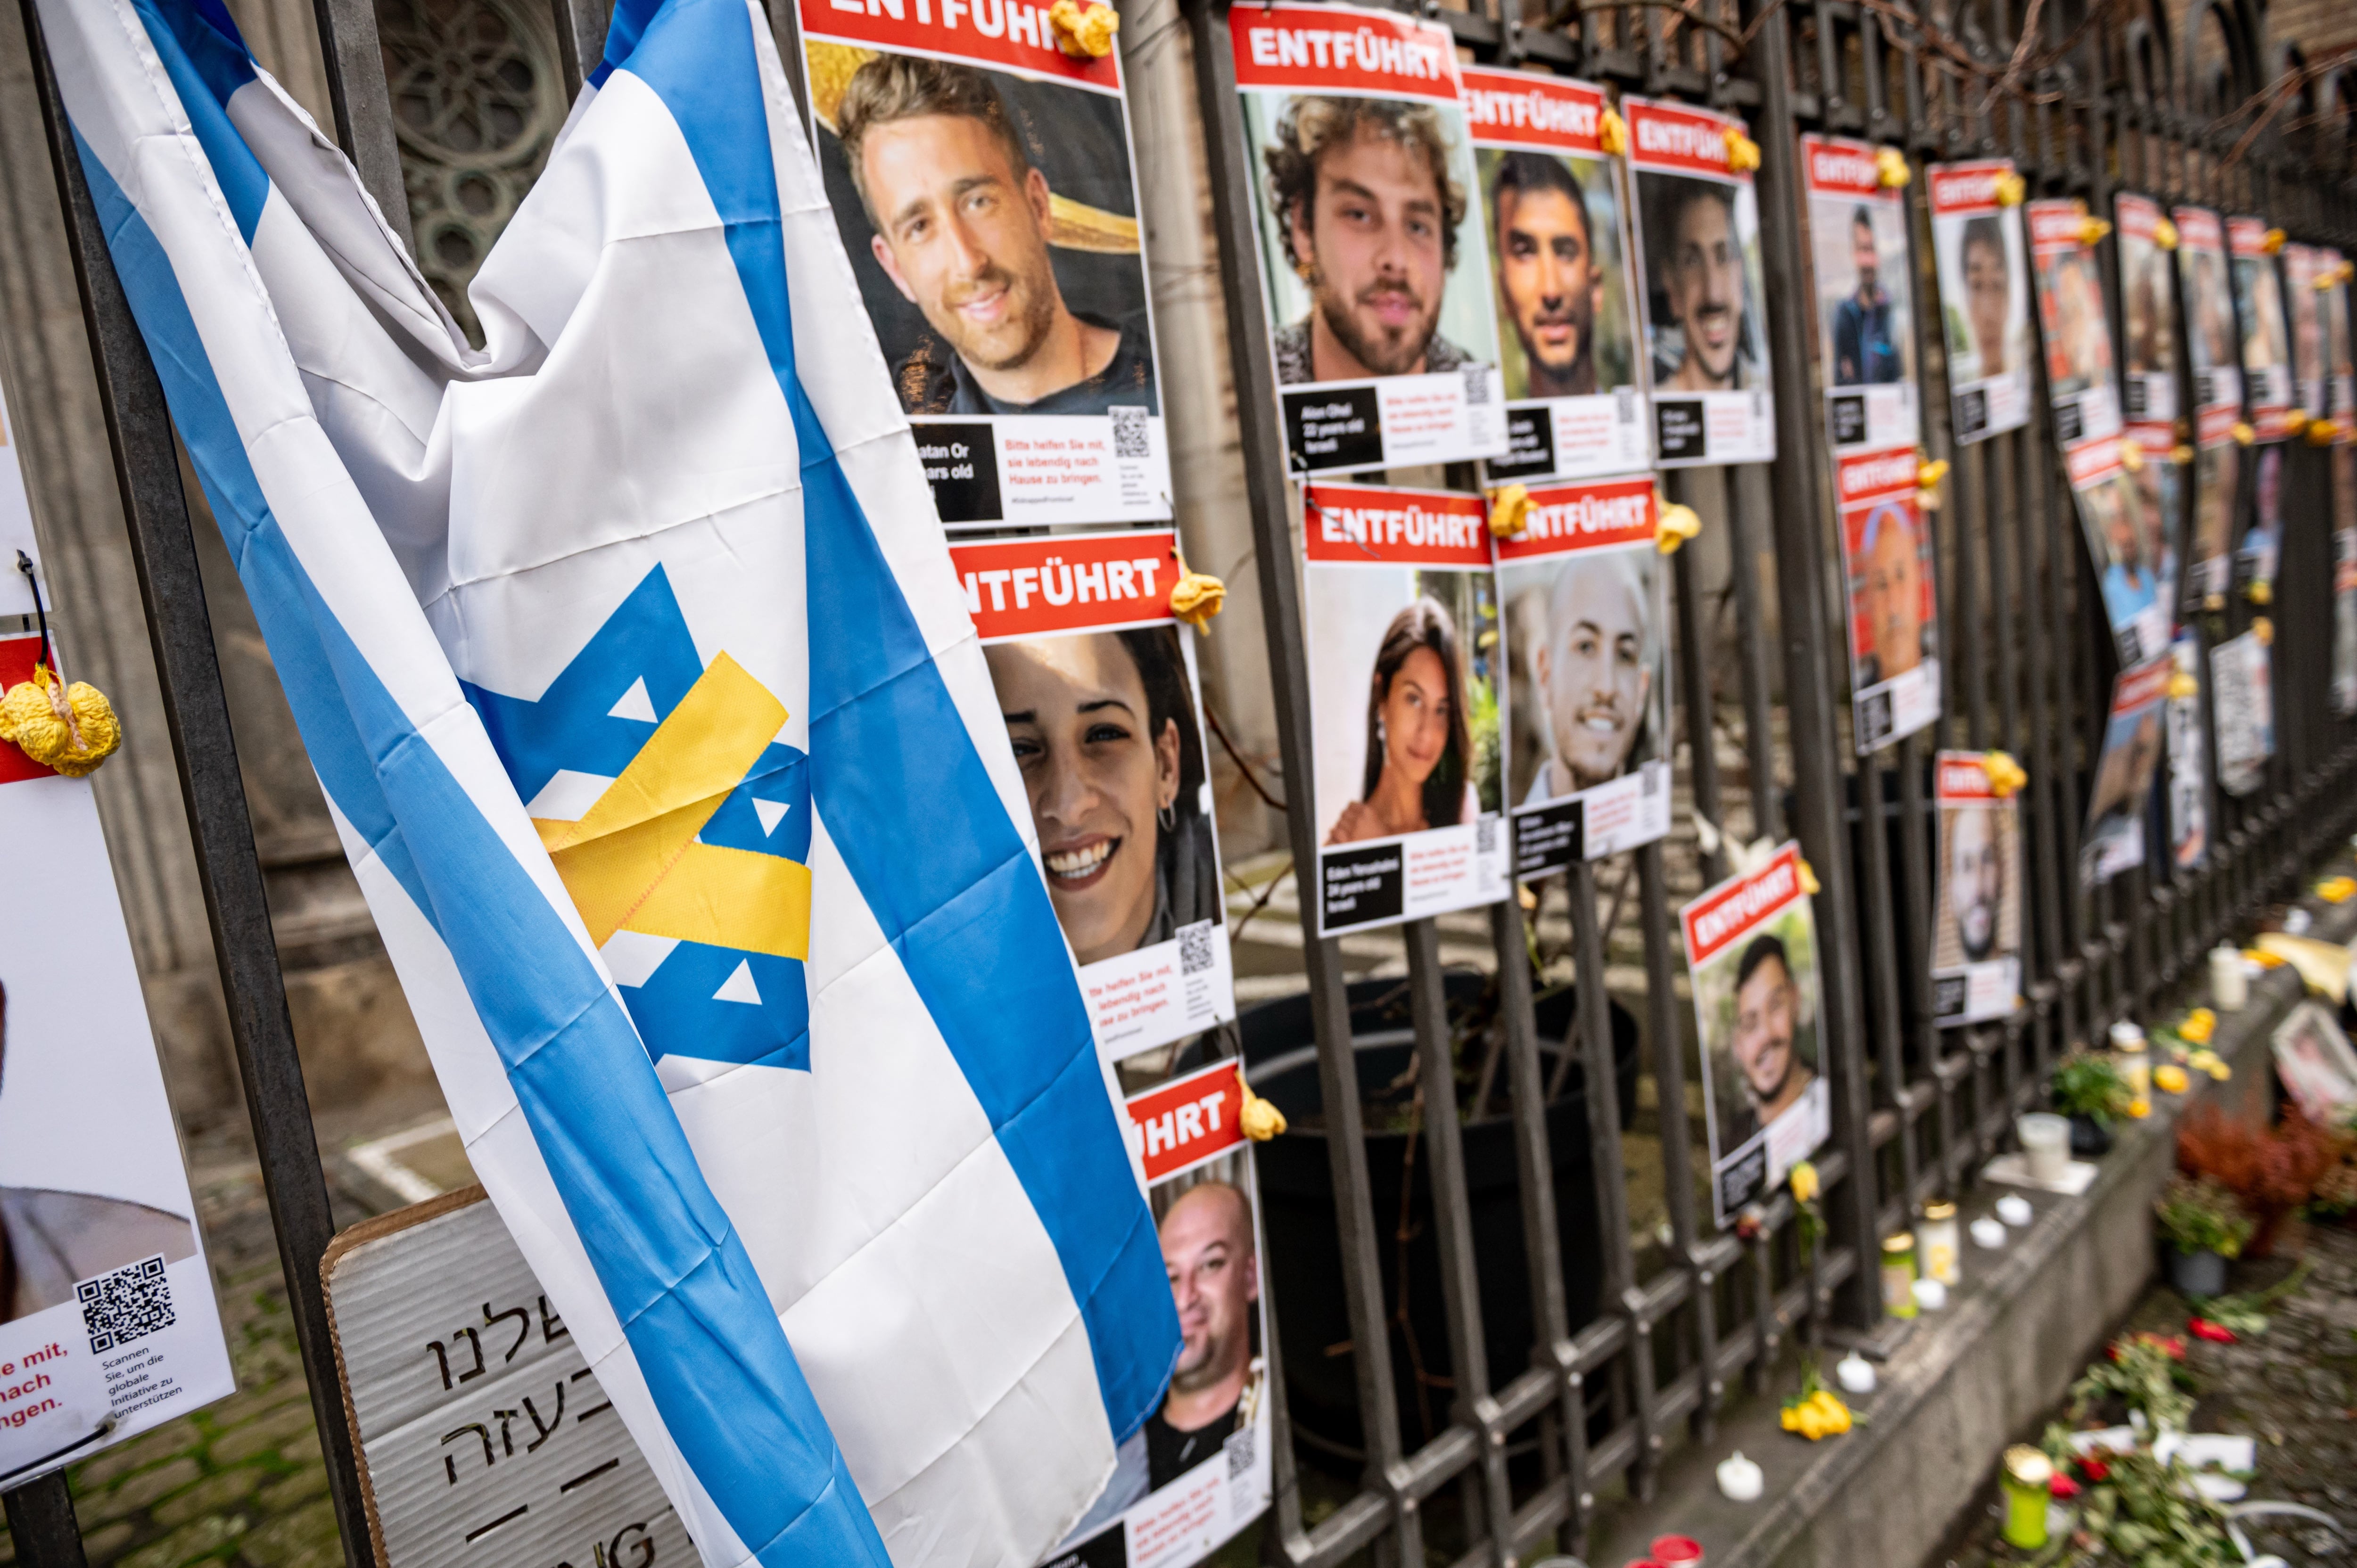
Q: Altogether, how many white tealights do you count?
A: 5